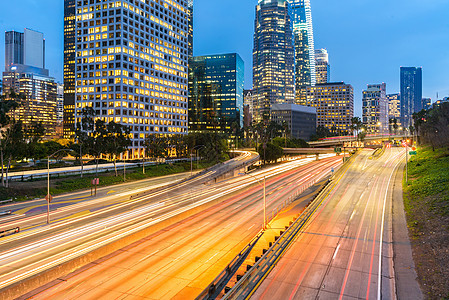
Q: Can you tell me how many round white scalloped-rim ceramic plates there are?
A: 0